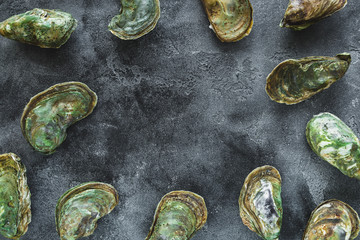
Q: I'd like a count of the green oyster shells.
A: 12